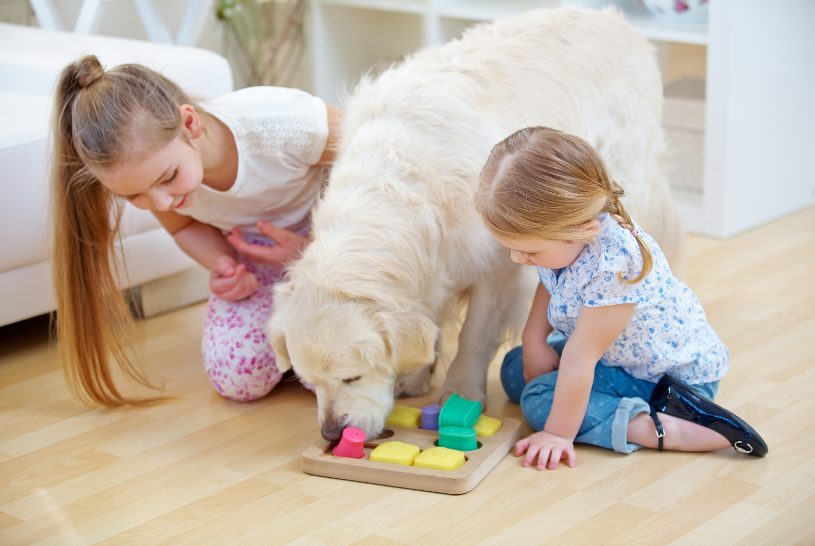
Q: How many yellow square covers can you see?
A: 4